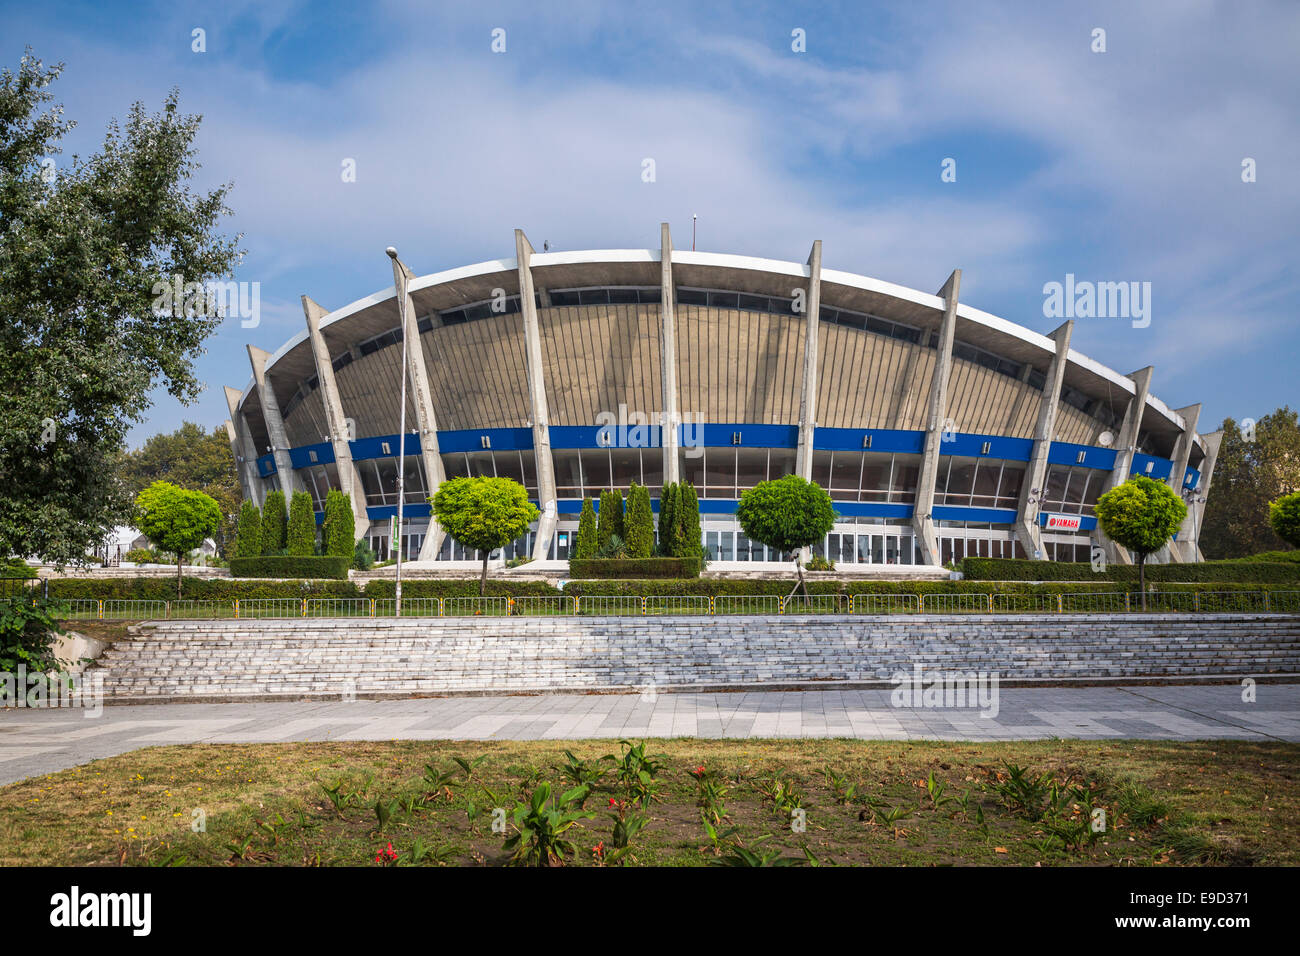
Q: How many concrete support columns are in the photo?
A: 13